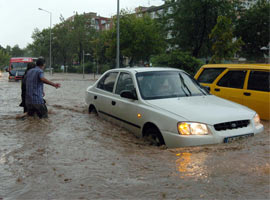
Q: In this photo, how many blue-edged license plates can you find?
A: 1